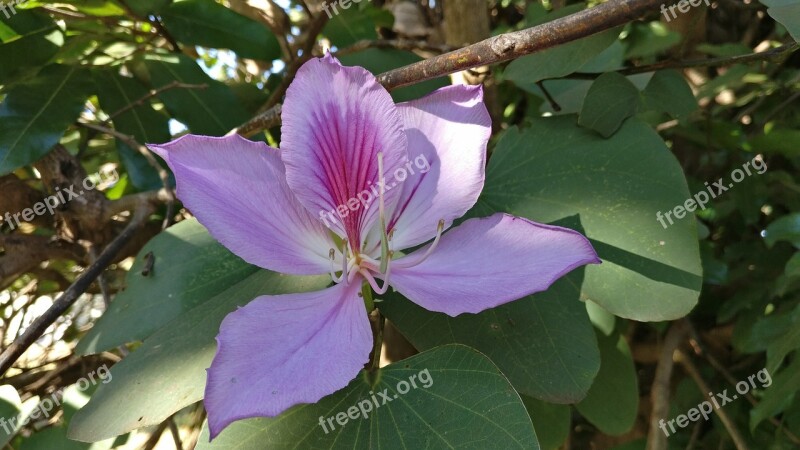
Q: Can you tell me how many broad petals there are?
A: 5